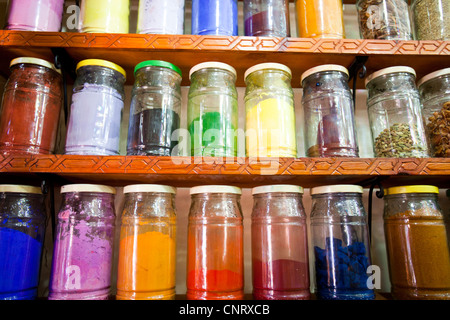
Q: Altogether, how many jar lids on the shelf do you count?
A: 15